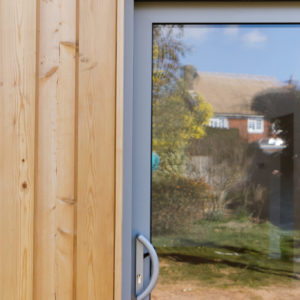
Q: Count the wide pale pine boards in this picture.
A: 3